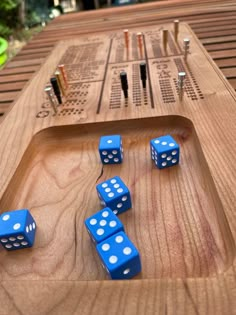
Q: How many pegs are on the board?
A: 12